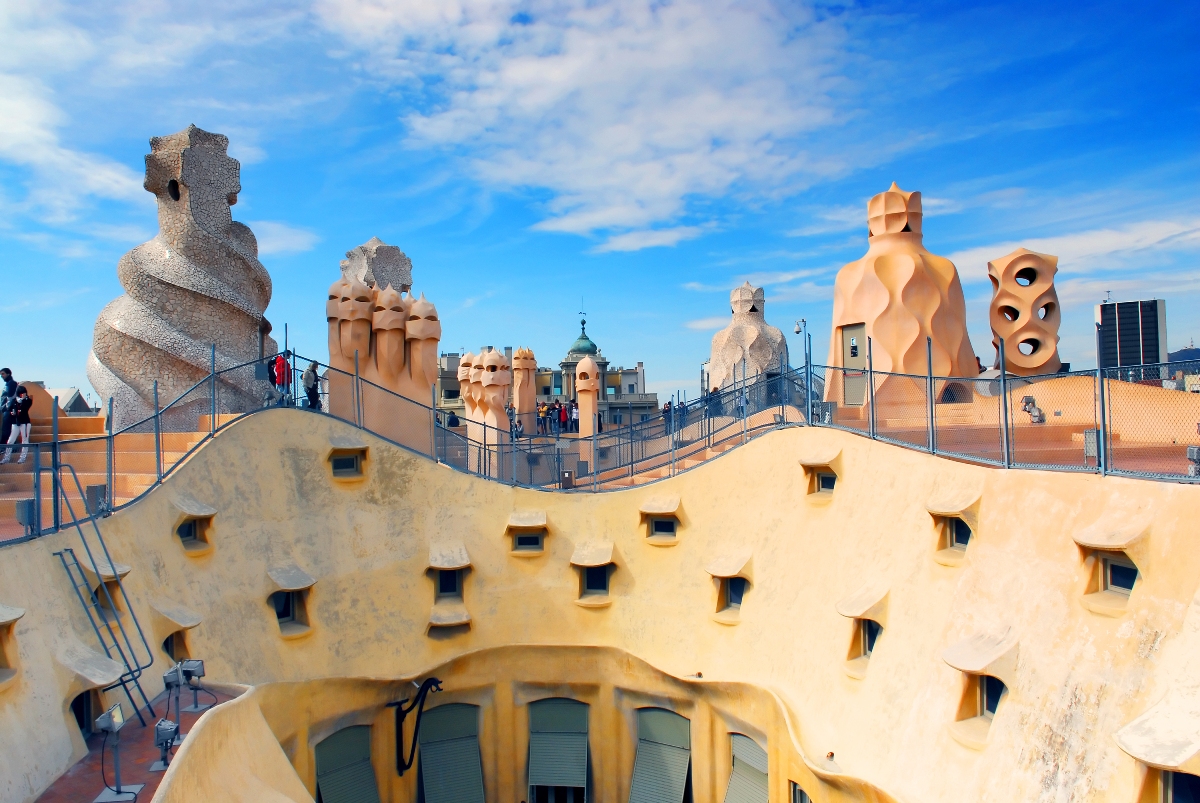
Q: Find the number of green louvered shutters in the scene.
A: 5